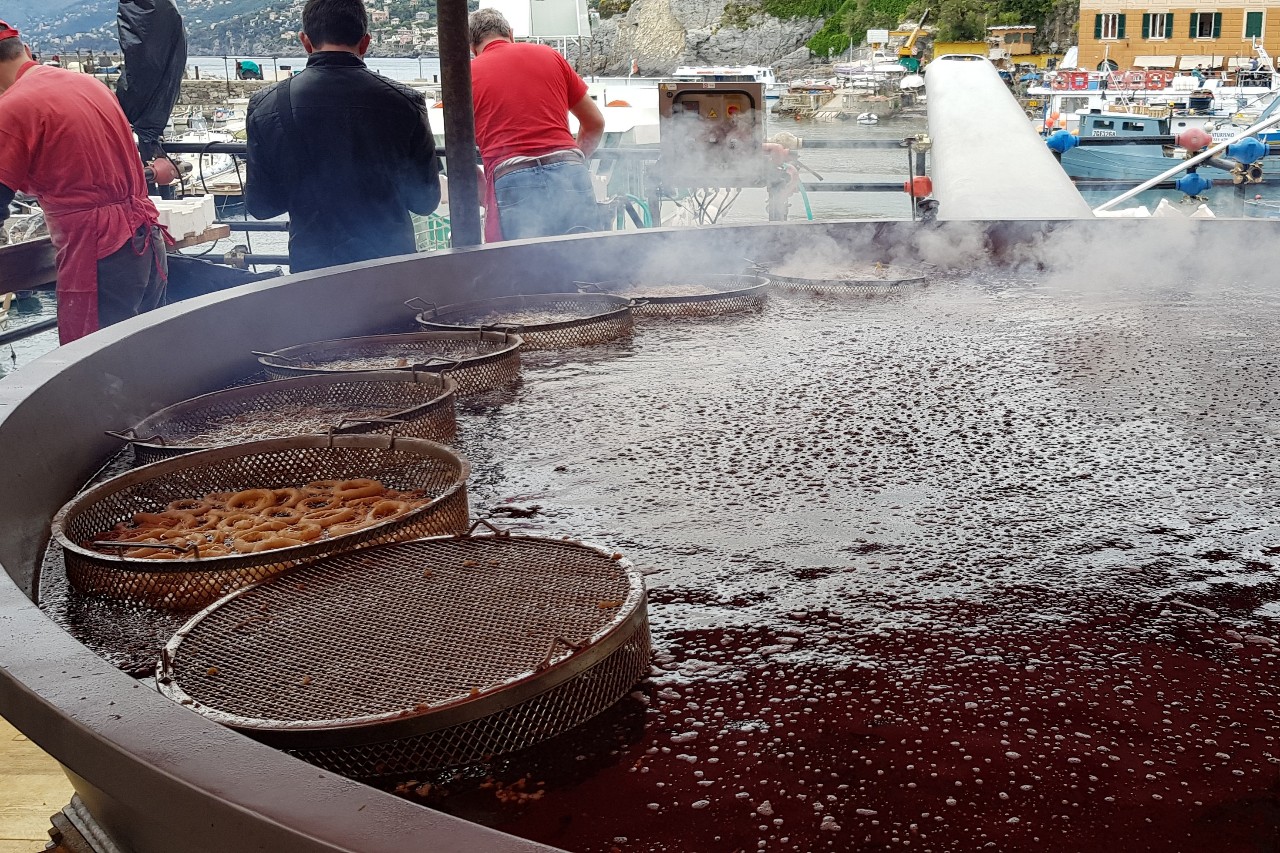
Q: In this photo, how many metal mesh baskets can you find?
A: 7